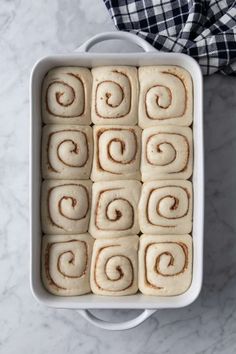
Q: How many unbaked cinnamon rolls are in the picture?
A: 12